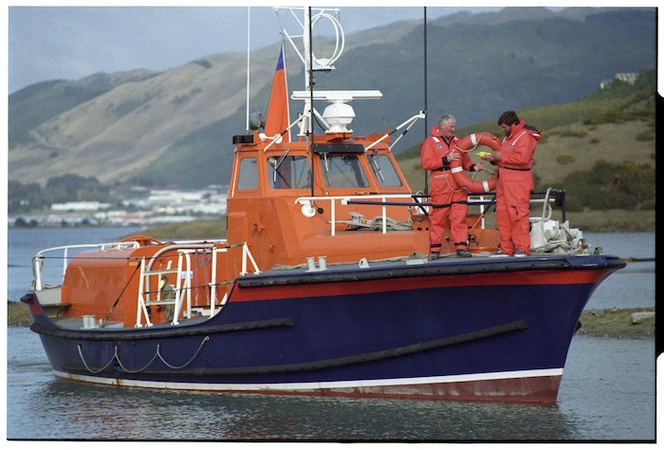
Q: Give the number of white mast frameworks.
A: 1